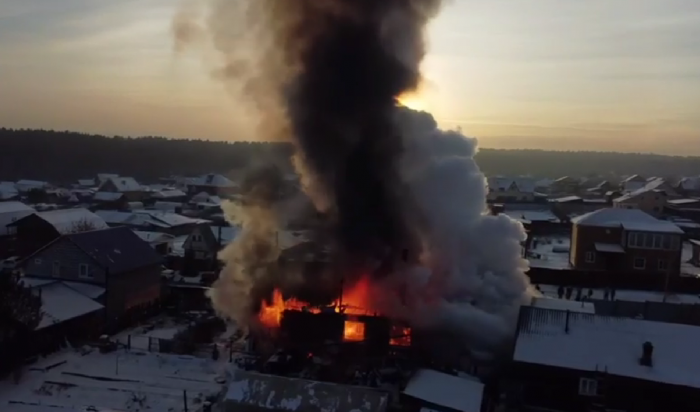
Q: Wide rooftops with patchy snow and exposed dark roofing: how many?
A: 1